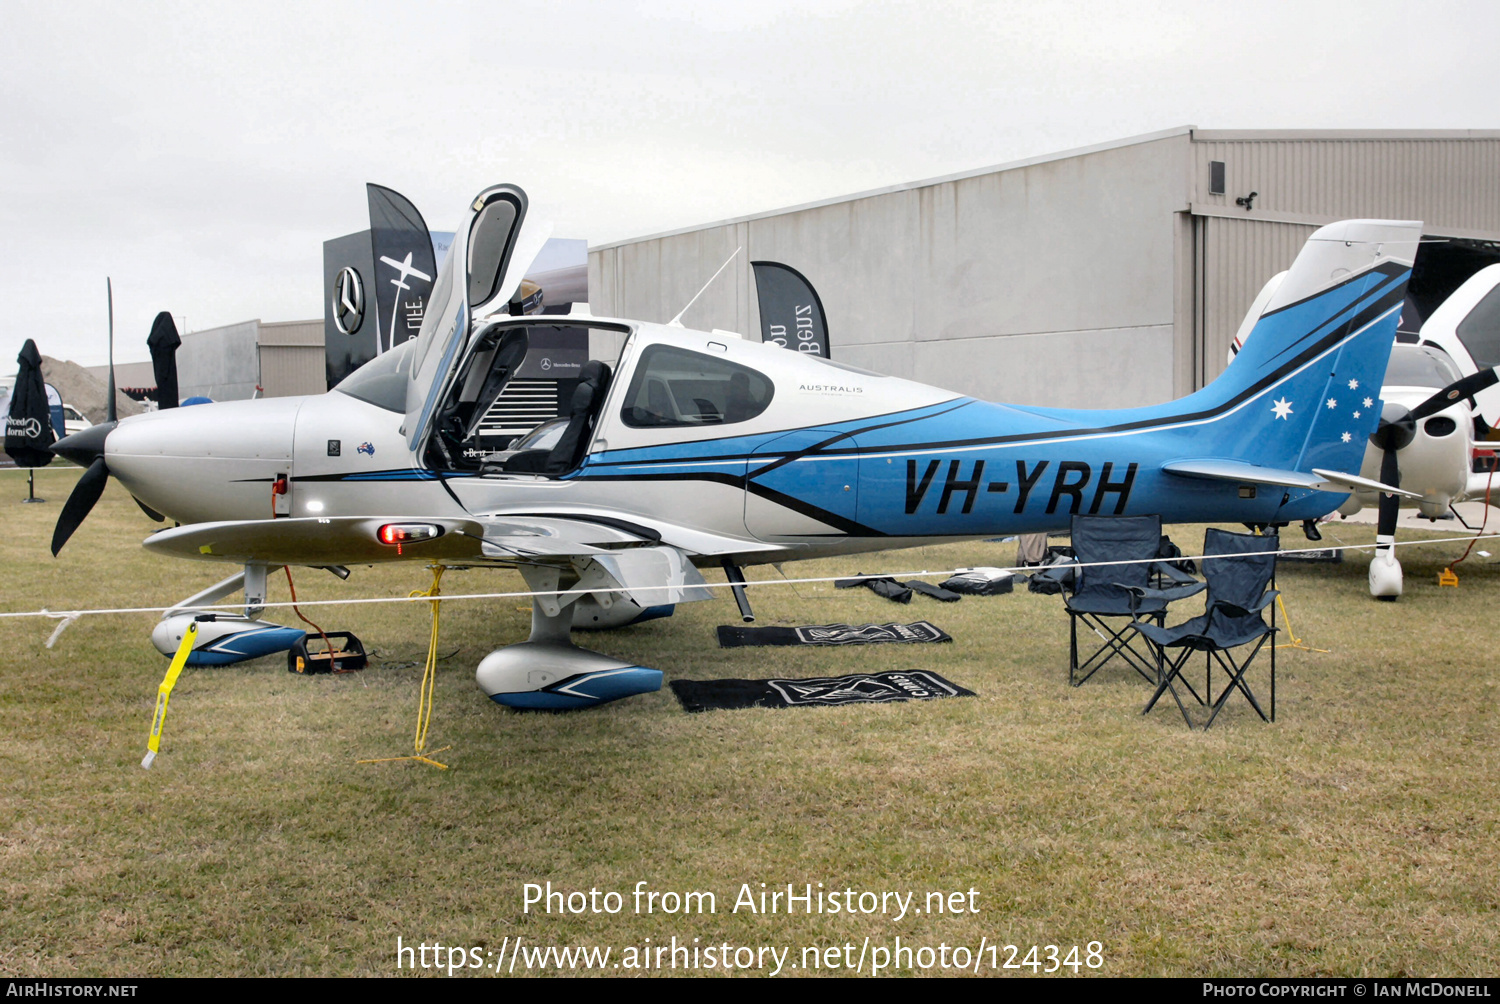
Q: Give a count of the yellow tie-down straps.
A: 2